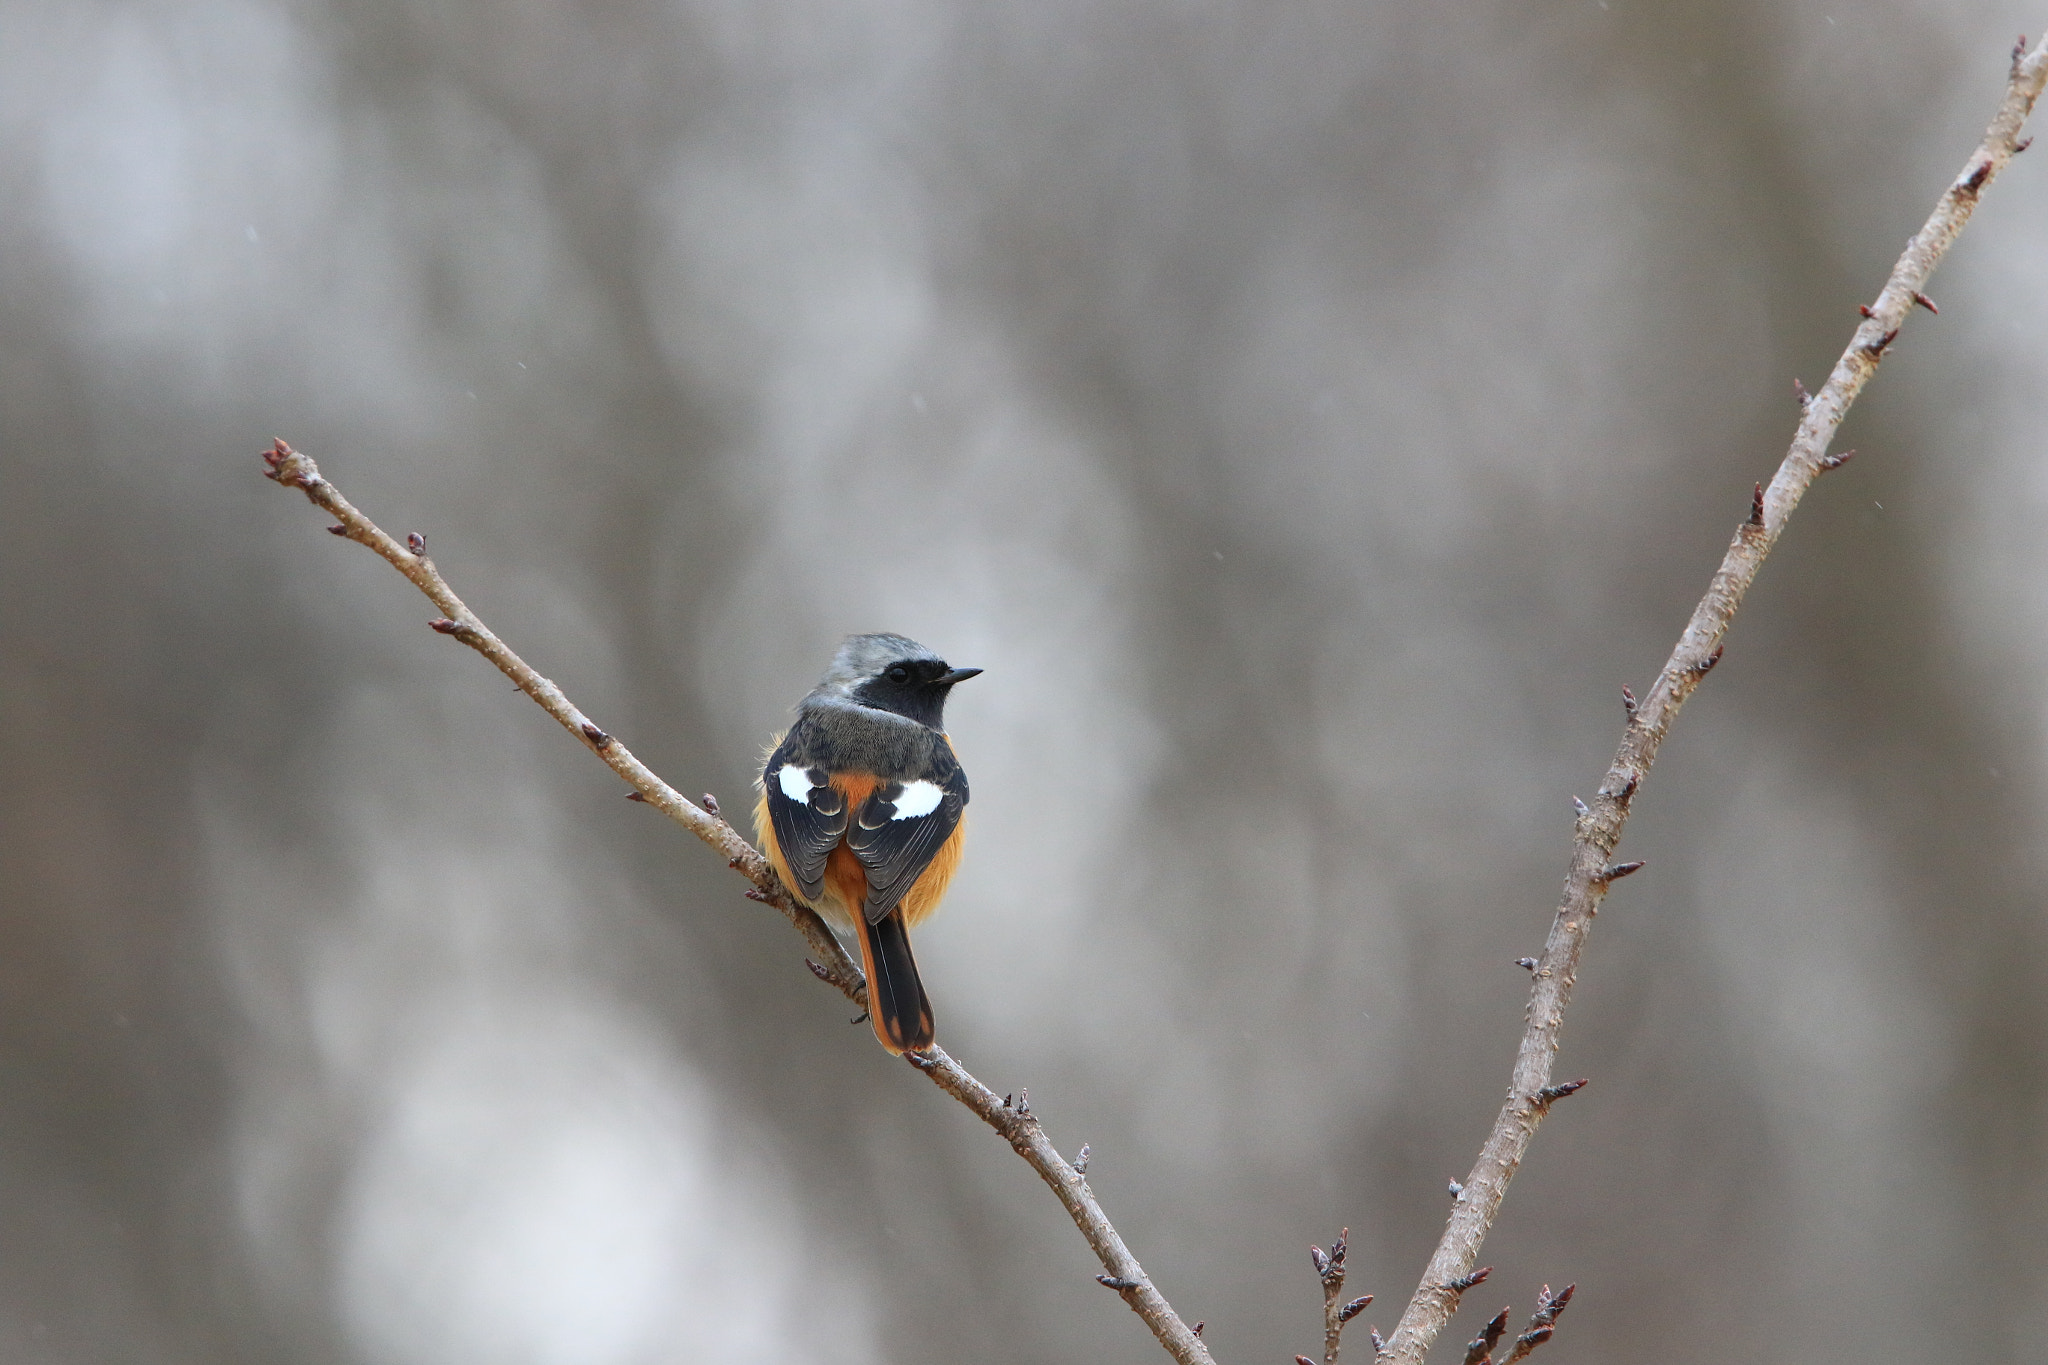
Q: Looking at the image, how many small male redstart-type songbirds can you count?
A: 1